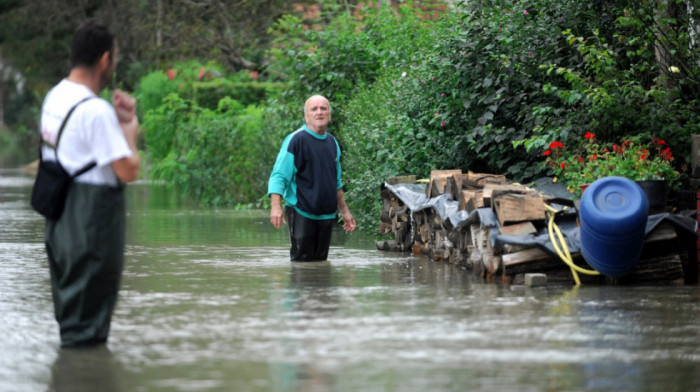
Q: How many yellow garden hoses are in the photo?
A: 1